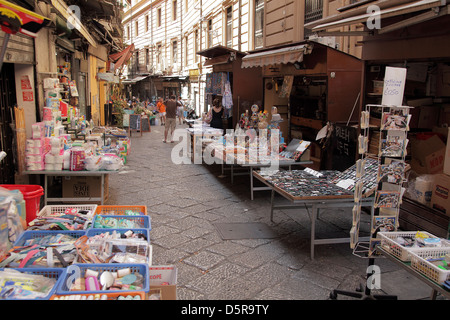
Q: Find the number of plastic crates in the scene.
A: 11